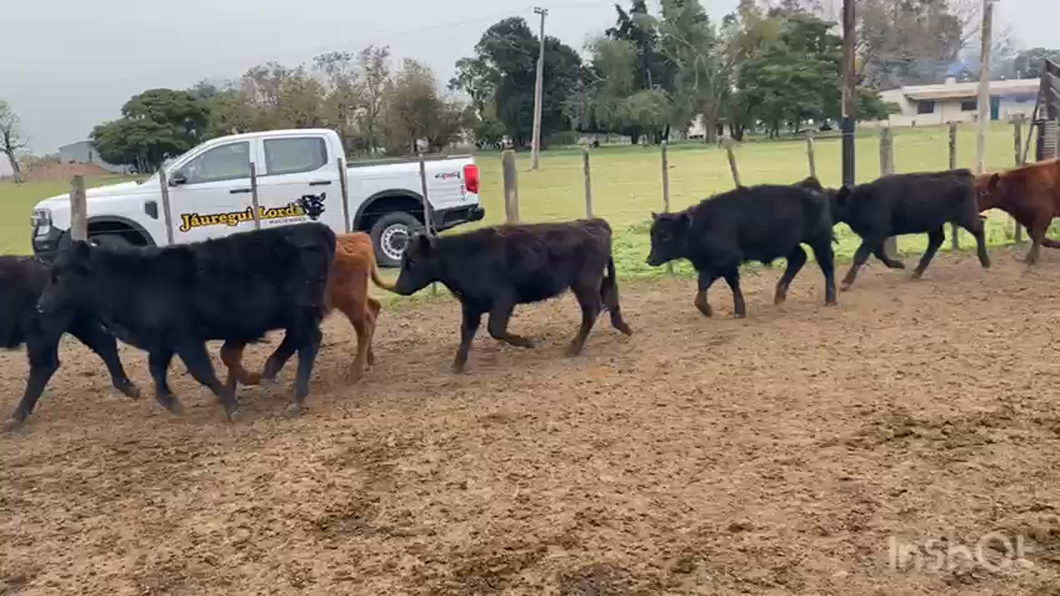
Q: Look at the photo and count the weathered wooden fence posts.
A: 13